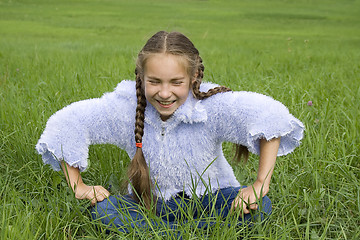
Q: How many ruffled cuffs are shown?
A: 2